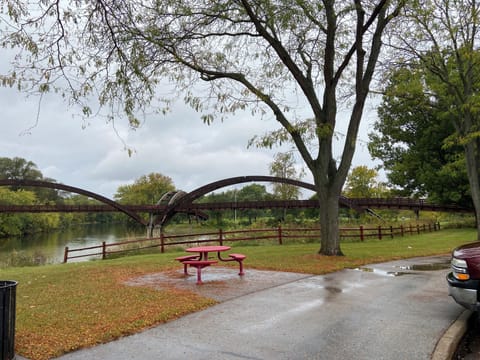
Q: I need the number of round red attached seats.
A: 3